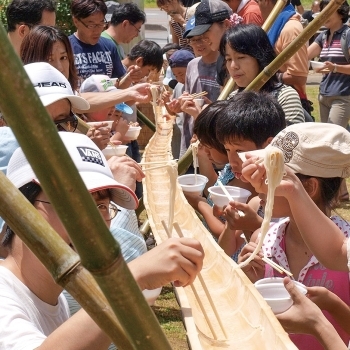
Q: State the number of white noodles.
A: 4